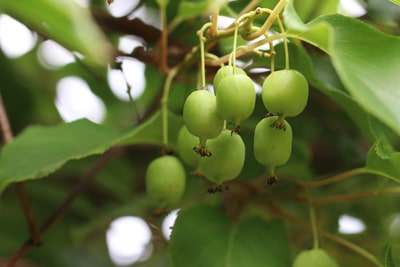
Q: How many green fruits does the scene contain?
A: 9